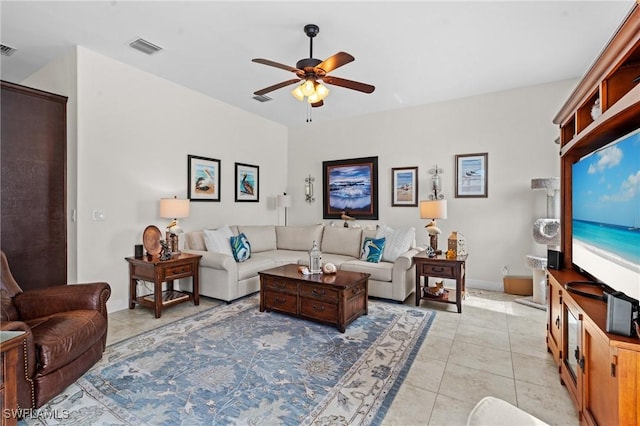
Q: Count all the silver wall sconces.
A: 2